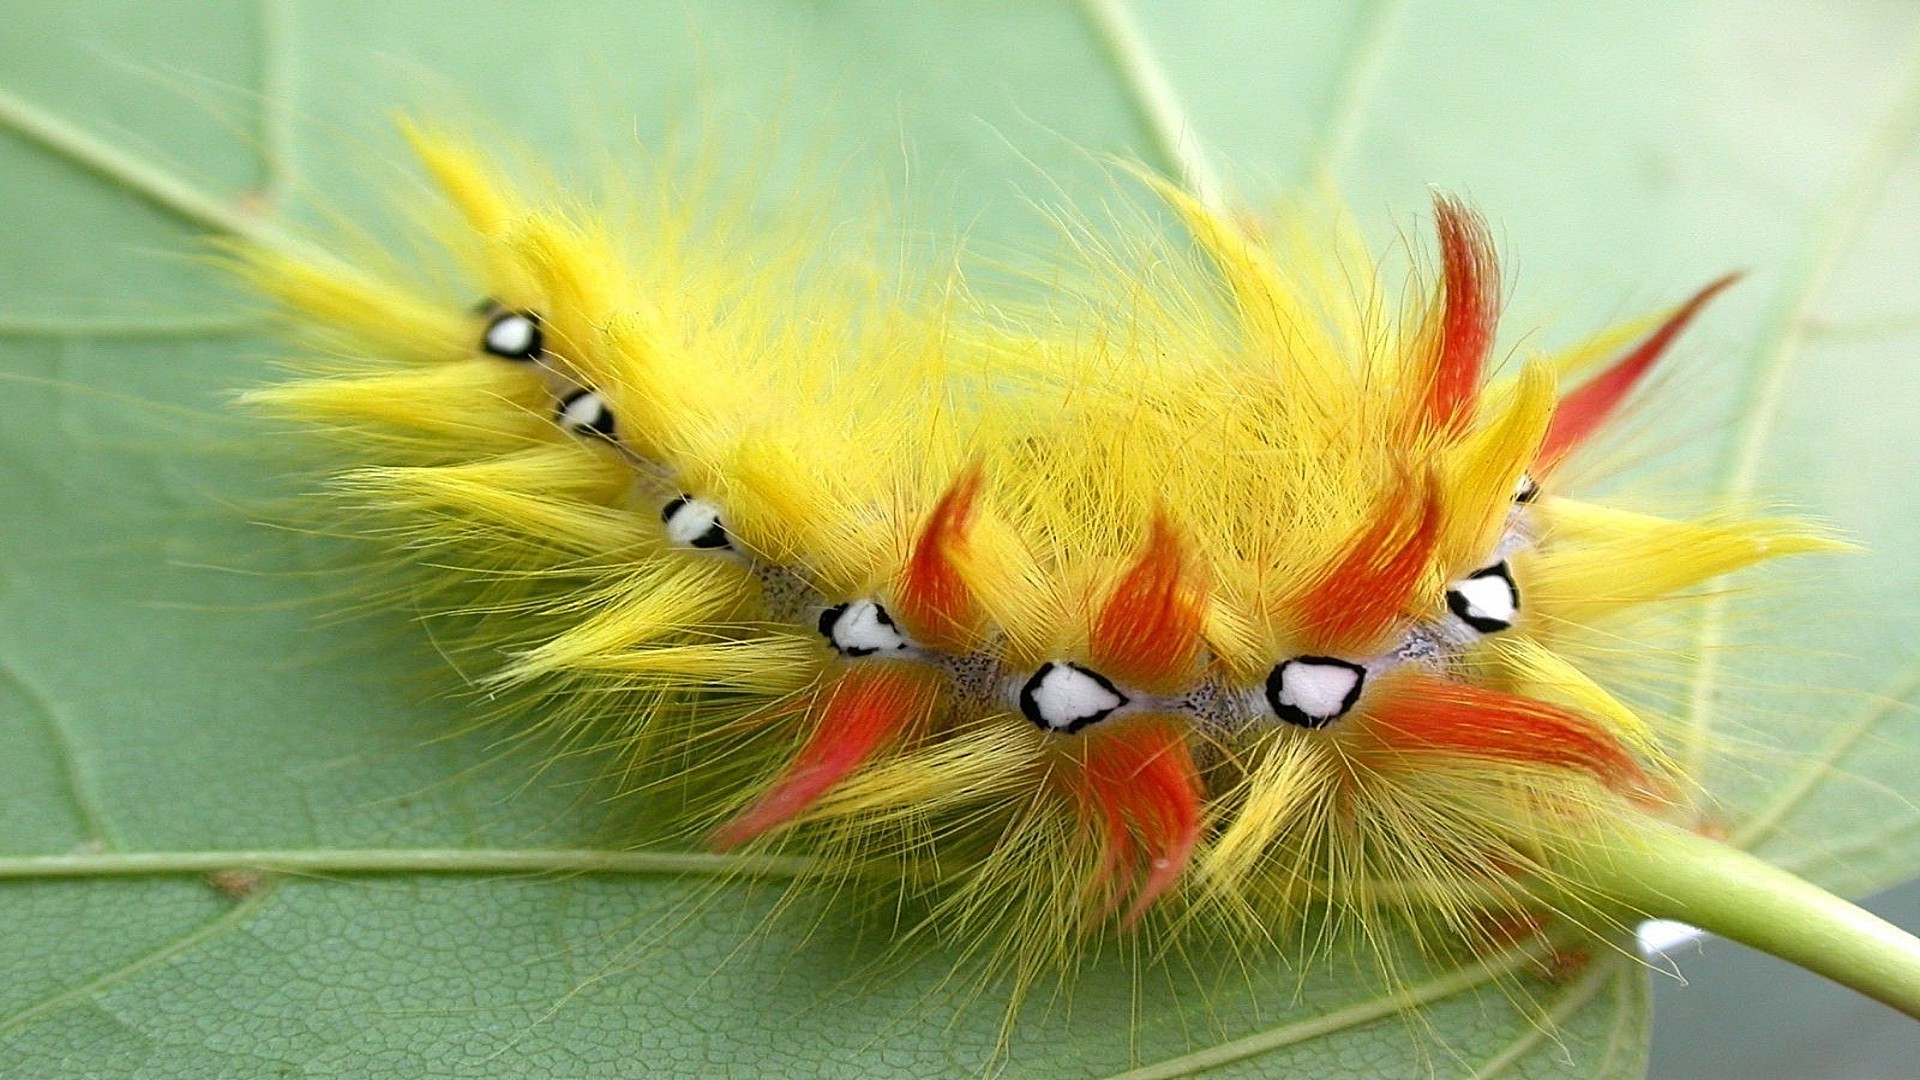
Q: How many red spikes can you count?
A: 8